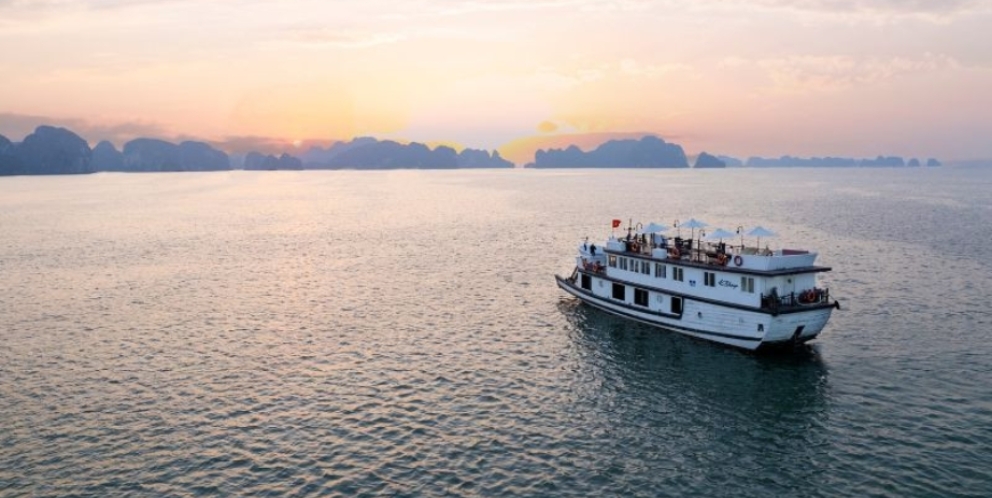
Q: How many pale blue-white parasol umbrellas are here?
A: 4